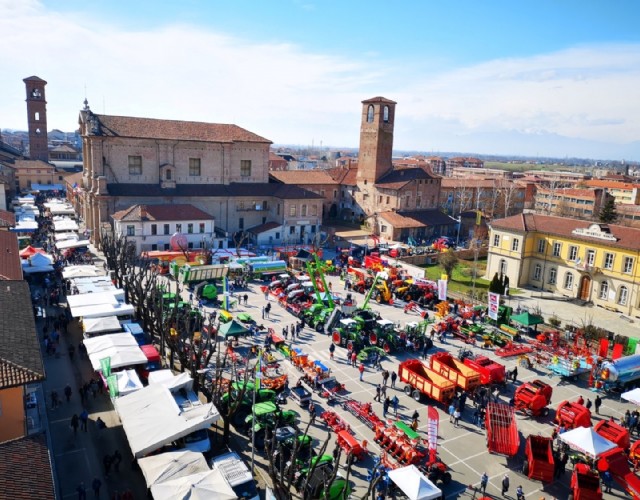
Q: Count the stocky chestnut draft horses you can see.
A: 0